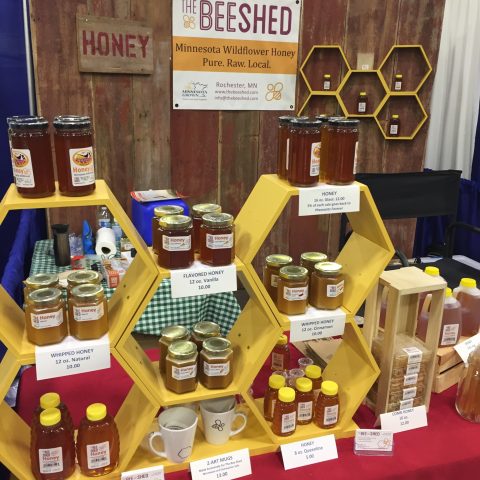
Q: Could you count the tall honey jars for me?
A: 8